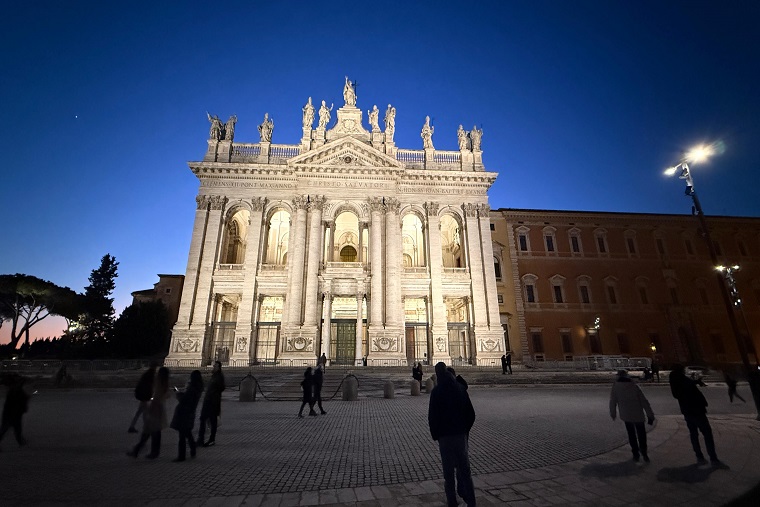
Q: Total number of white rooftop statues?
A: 11